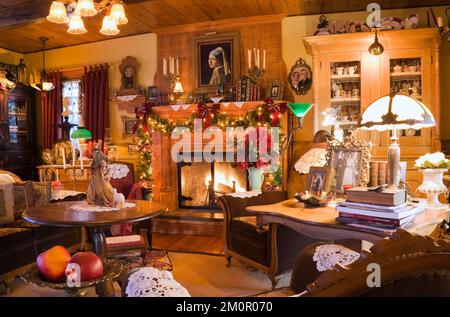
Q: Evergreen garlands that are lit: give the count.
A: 1